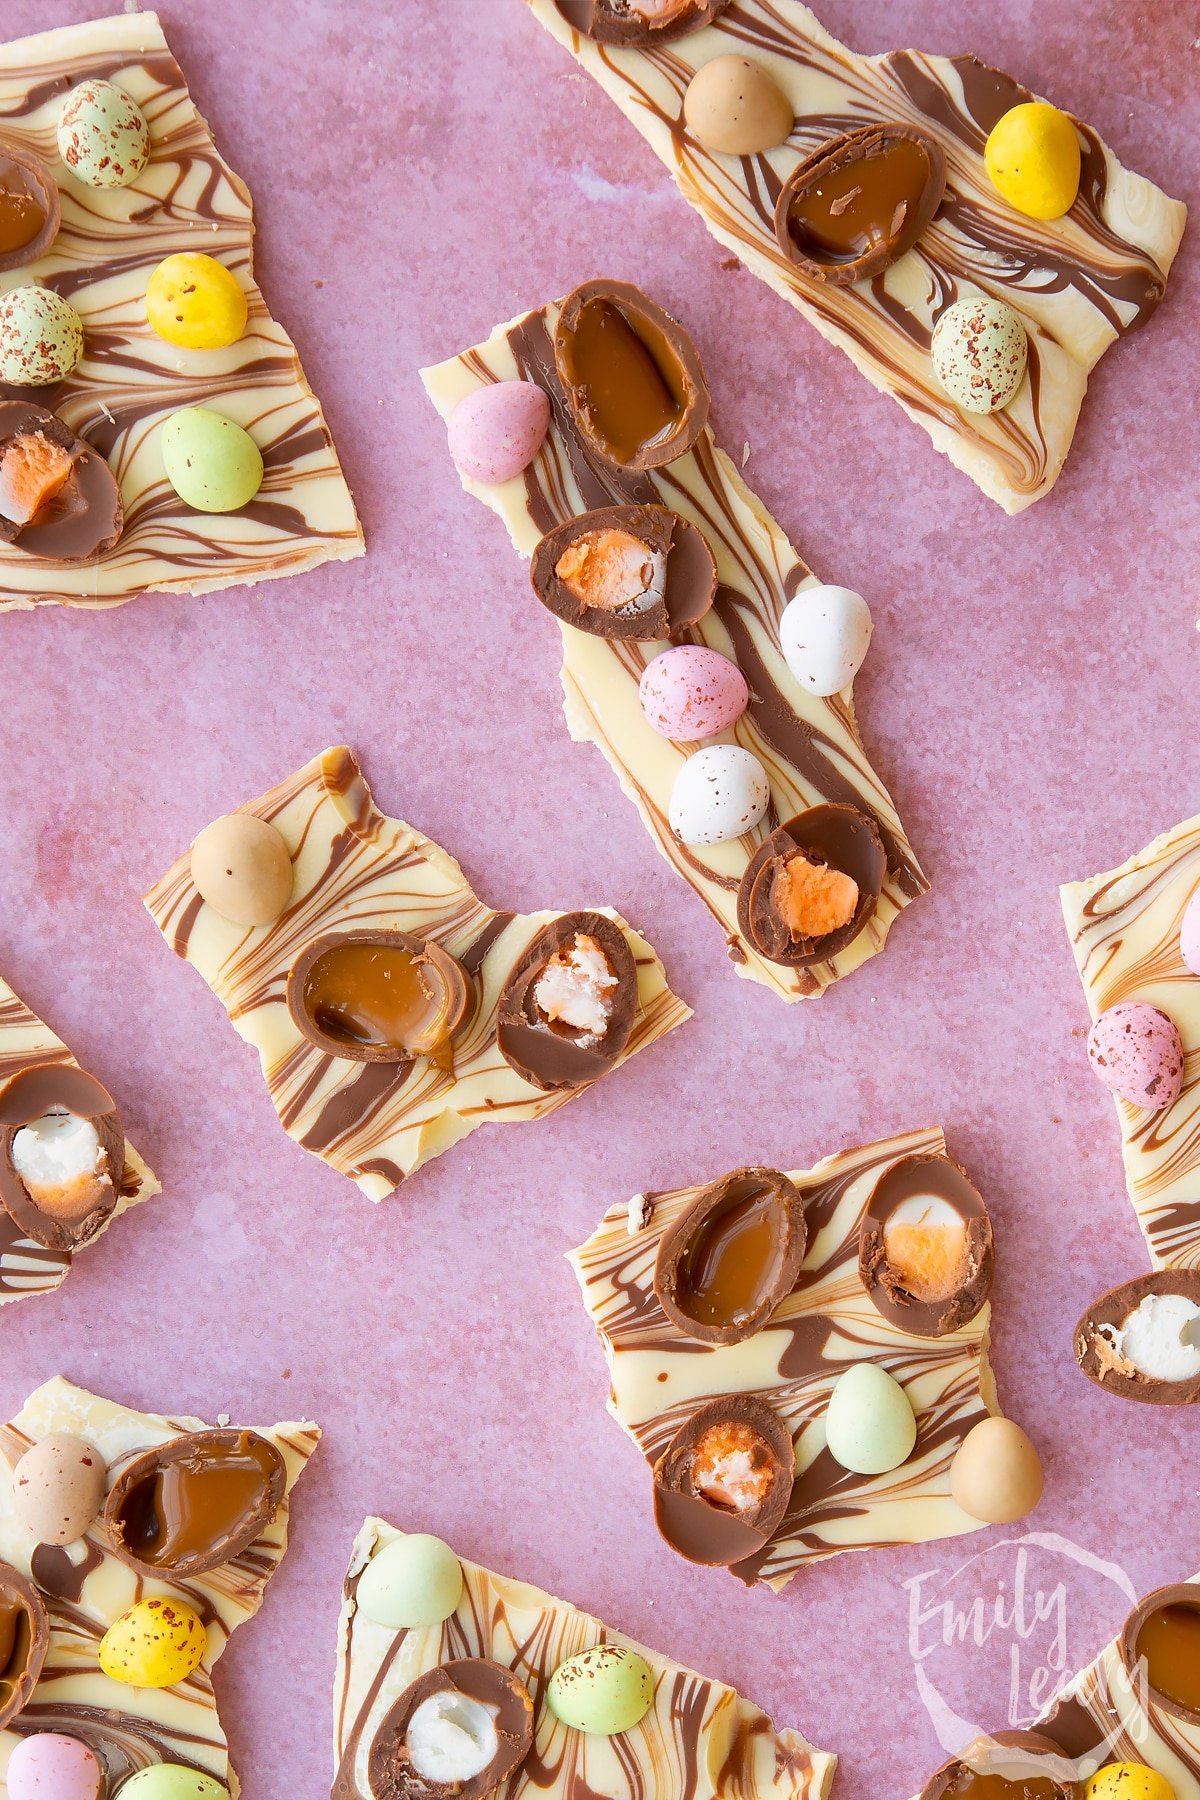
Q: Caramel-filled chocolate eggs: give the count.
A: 9